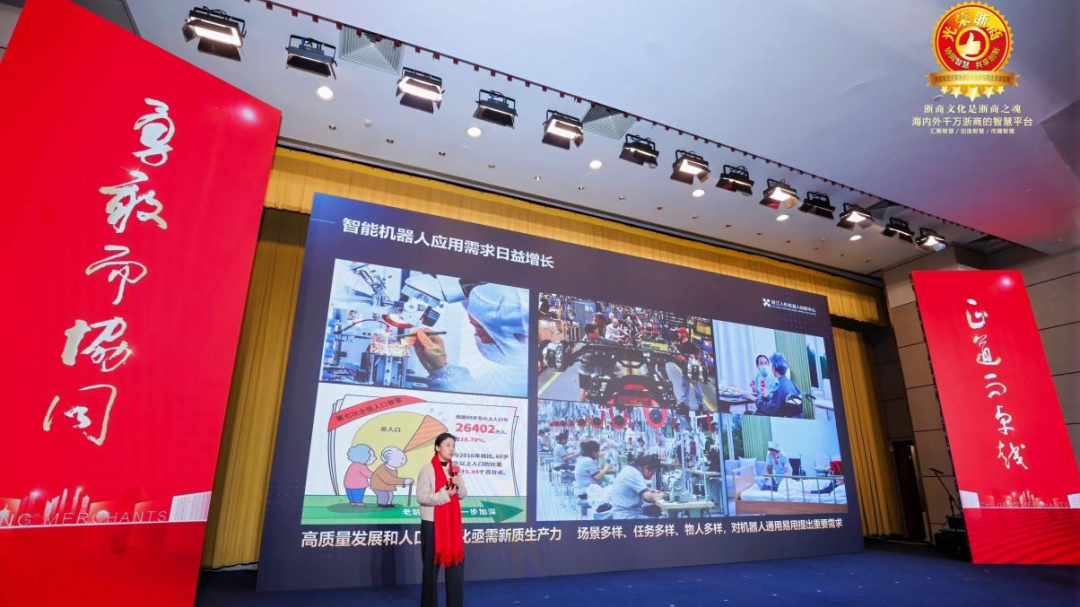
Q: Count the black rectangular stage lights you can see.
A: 13